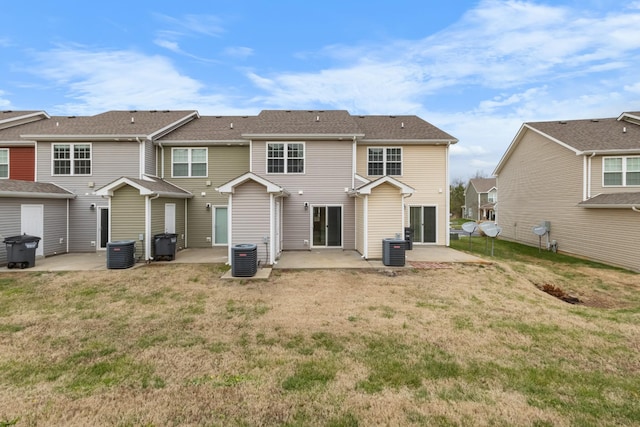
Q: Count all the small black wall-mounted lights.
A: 3